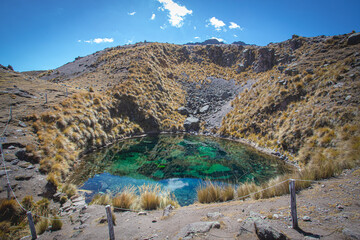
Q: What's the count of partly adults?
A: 0